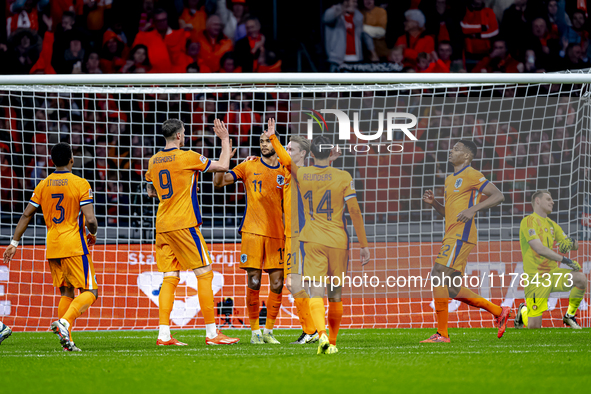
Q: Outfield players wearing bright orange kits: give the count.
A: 6